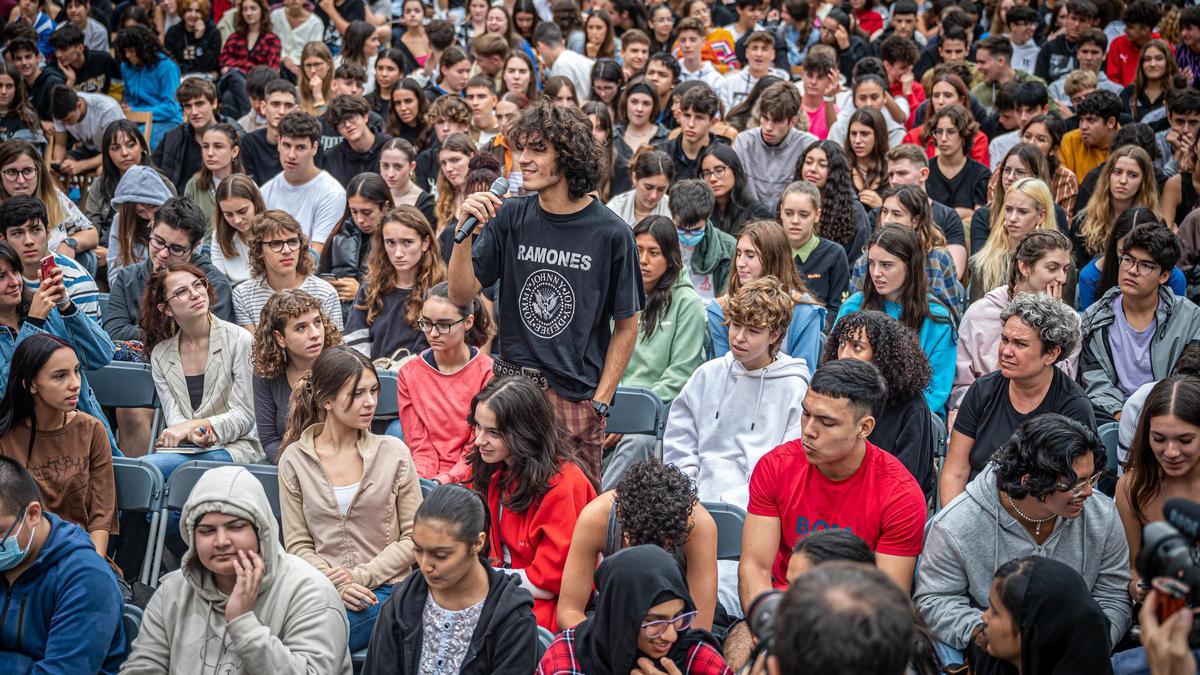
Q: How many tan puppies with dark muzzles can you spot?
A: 0